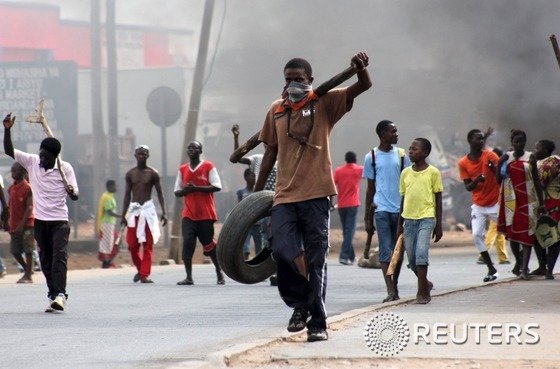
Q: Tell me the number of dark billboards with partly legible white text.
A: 1